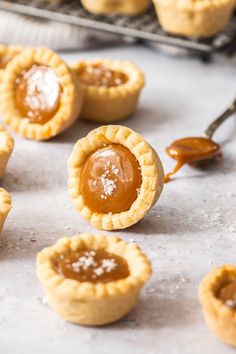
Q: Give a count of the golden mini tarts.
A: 10